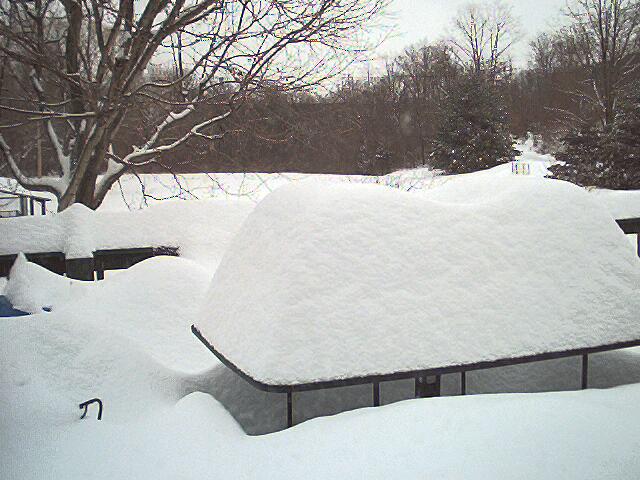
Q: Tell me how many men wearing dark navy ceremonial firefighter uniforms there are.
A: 0